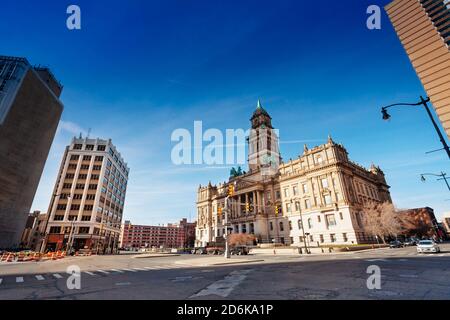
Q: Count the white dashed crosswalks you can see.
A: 1